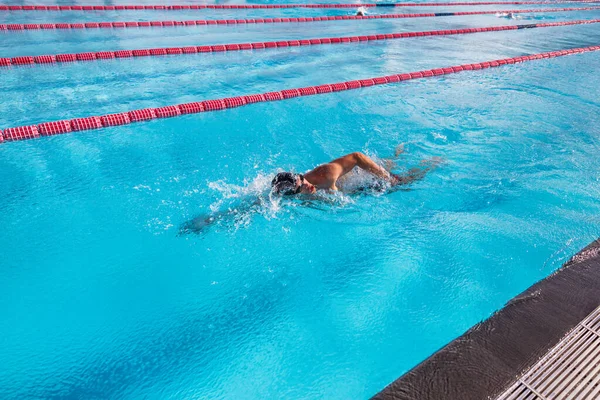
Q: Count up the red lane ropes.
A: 4